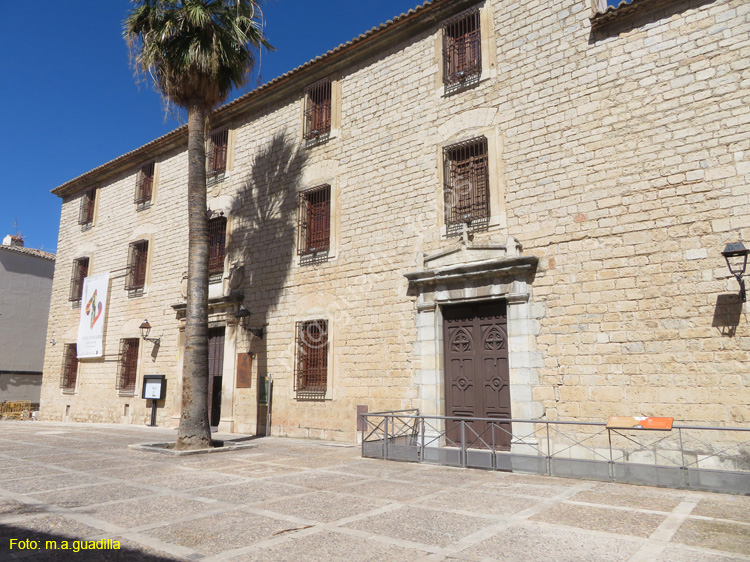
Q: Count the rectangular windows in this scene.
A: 13